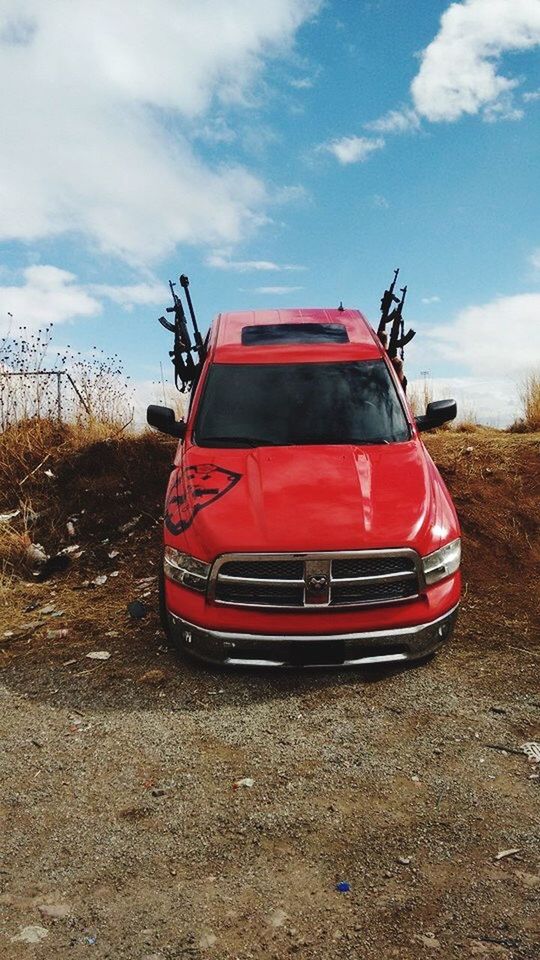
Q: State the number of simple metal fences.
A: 1